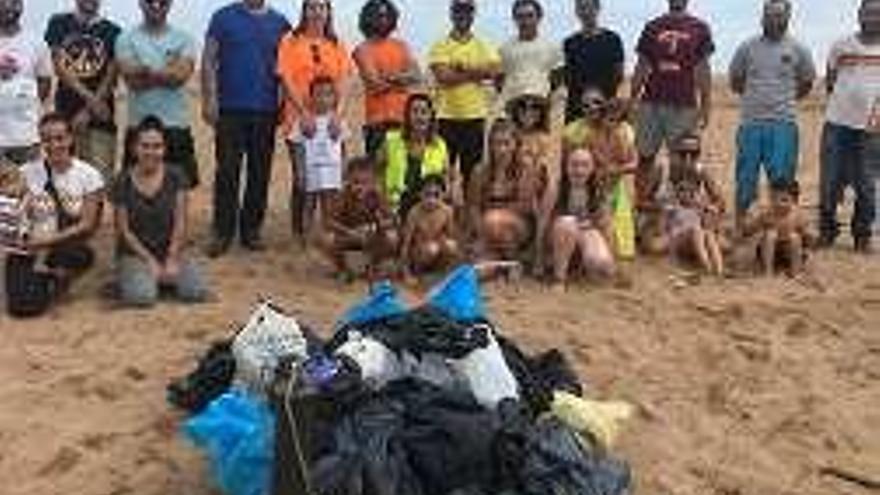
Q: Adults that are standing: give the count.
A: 12